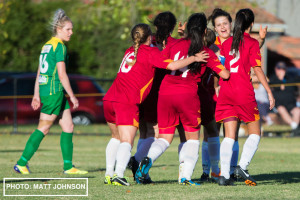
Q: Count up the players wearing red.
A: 6